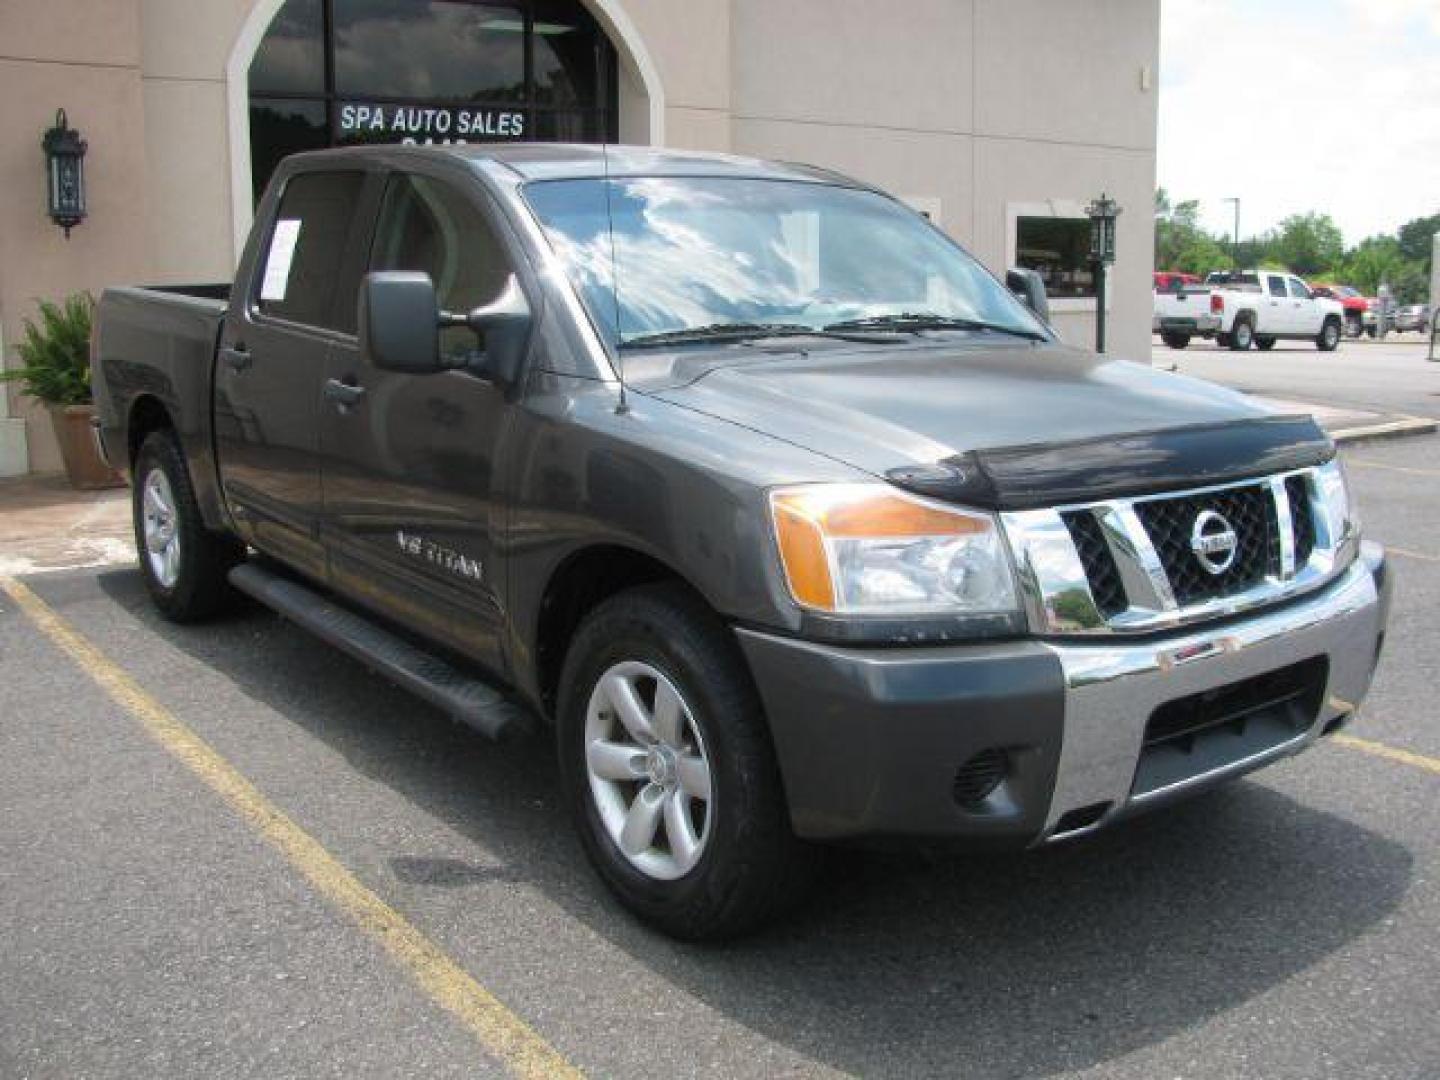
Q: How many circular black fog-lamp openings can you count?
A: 1